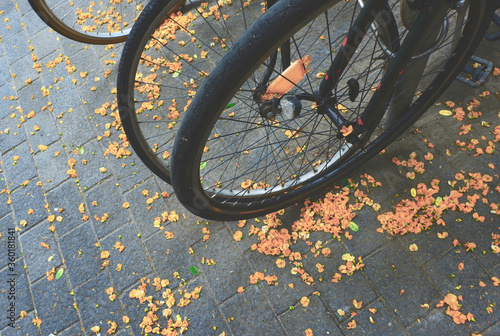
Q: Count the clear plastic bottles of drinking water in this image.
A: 0